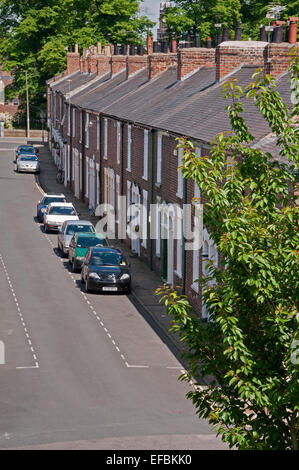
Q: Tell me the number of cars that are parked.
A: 7